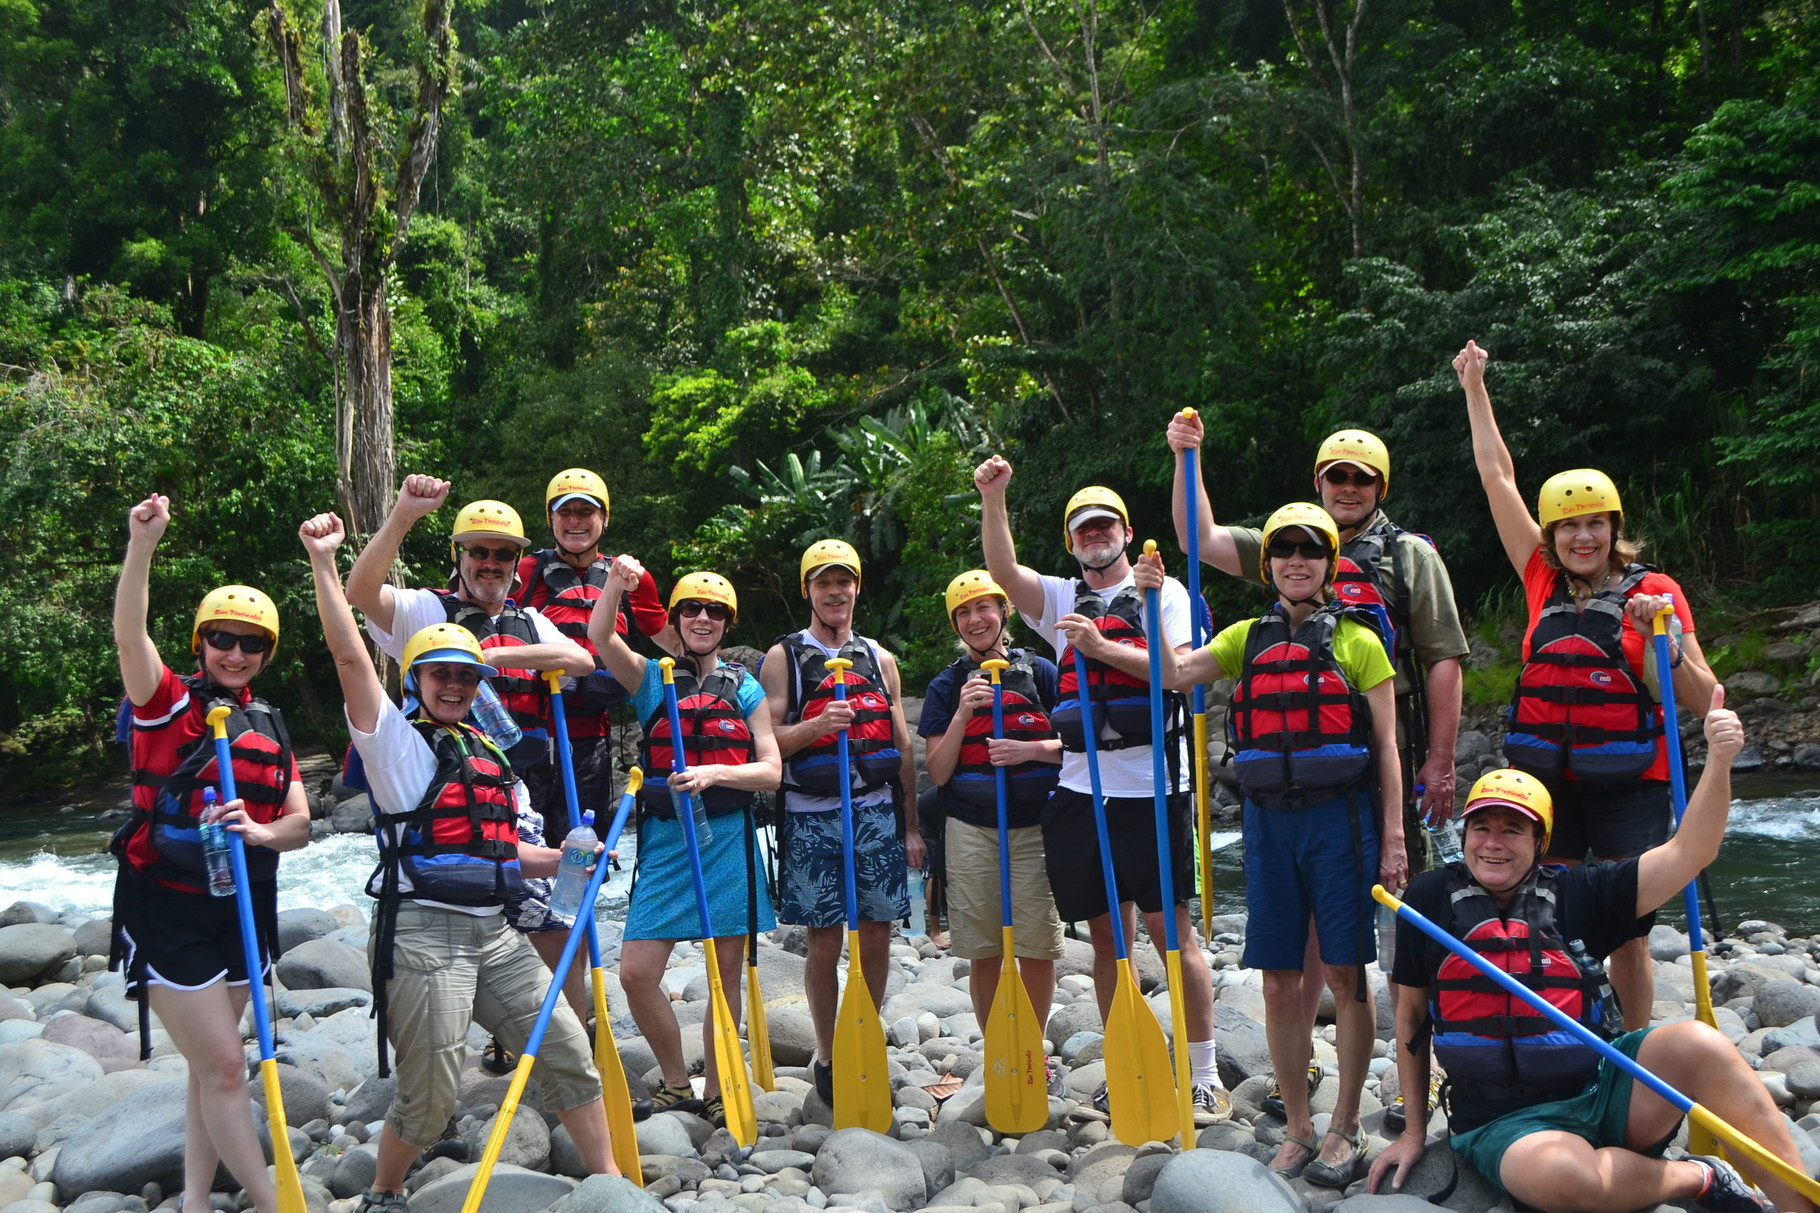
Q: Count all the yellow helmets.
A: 12